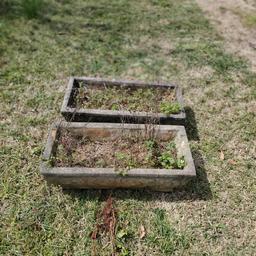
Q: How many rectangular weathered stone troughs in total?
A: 2